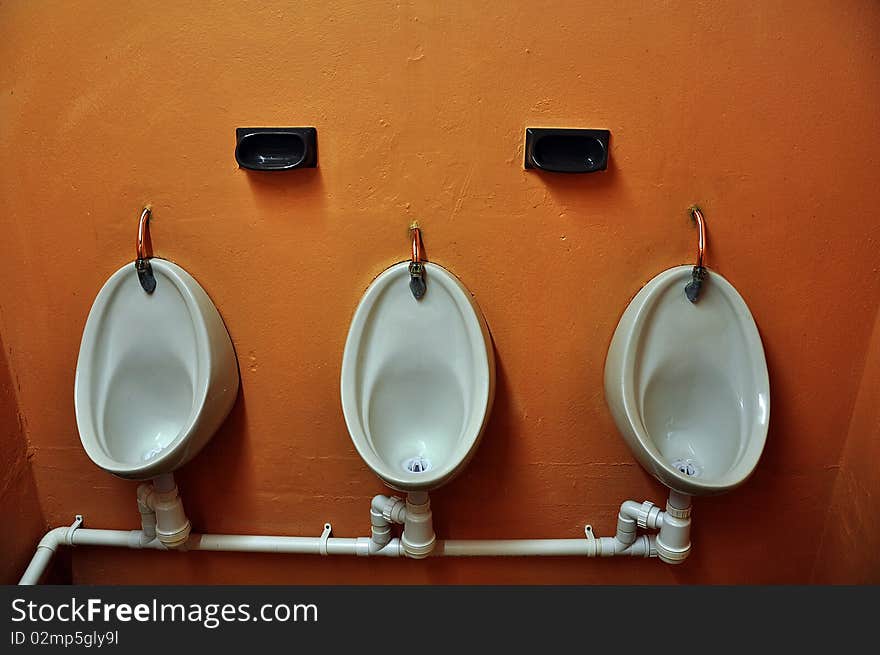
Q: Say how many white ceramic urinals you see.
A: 3